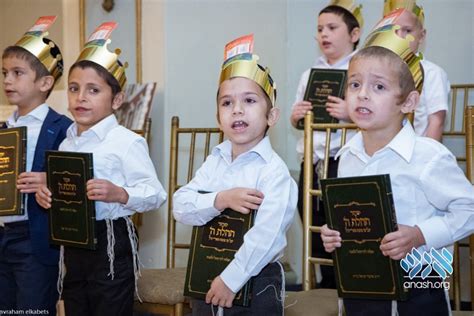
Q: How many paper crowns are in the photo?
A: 6